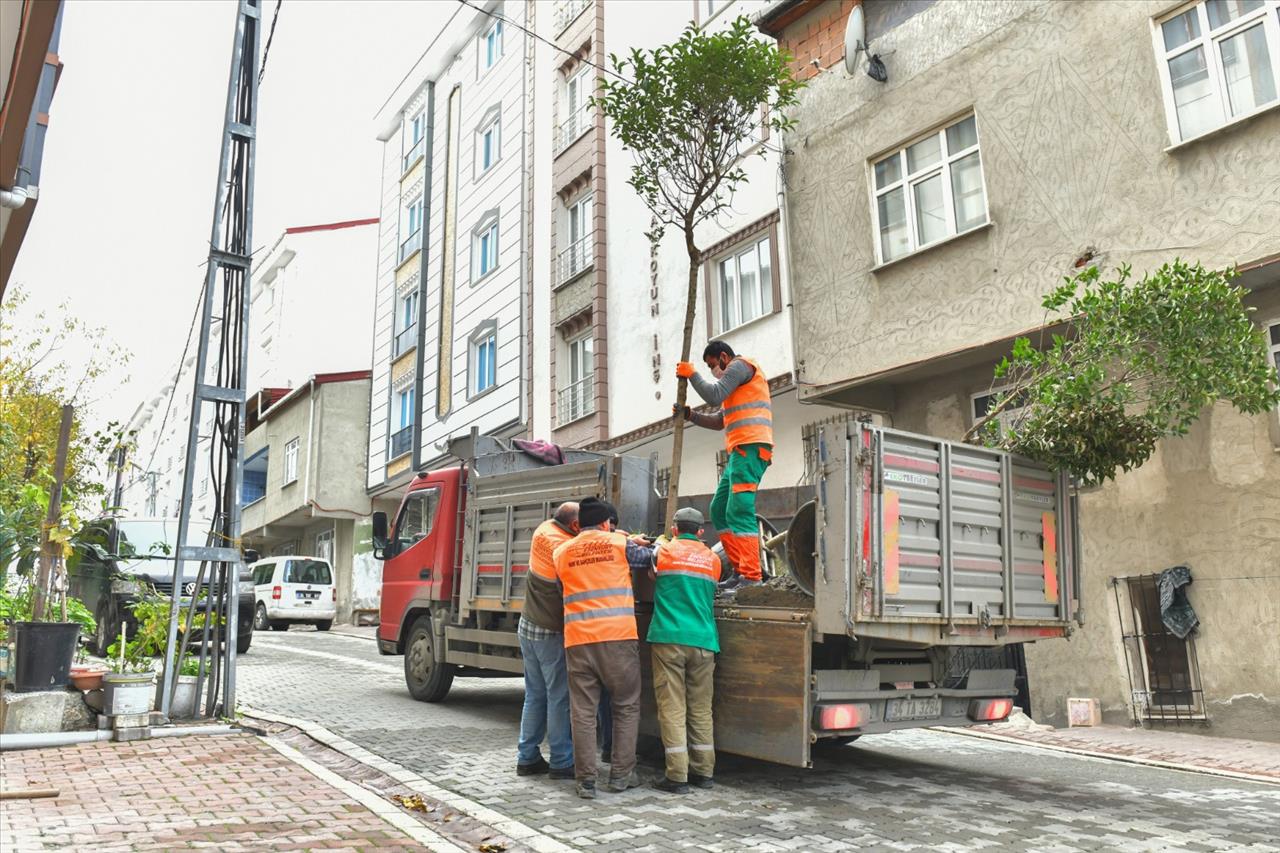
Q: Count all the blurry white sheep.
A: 0